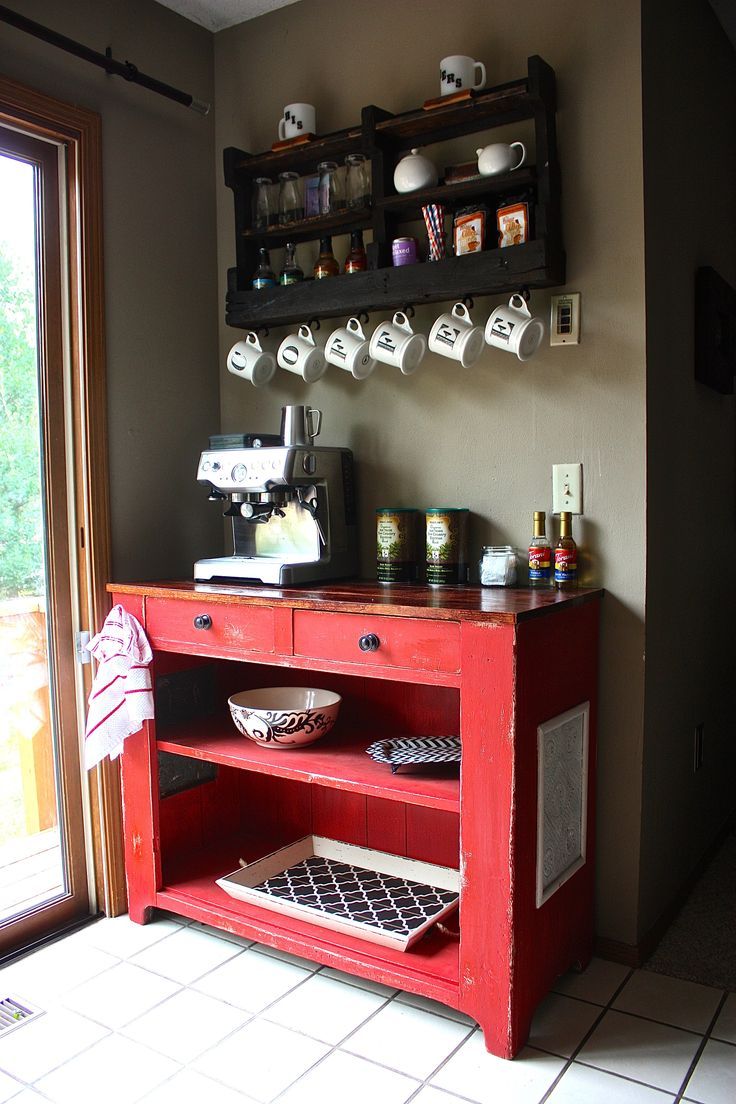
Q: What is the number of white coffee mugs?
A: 8